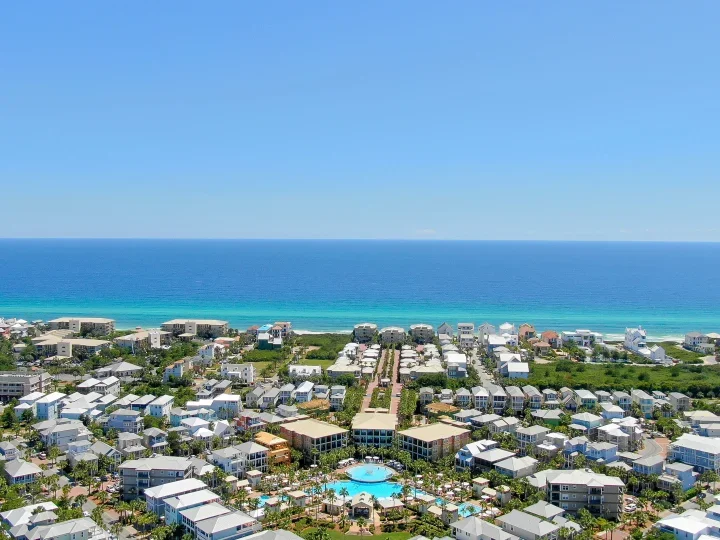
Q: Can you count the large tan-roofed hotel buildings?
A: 3